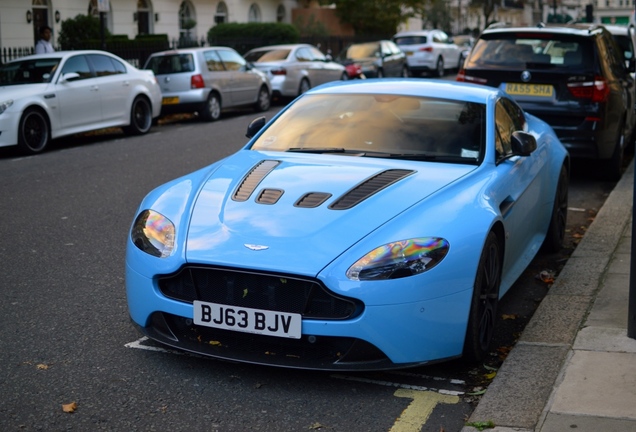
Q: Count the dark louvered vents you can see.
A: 4